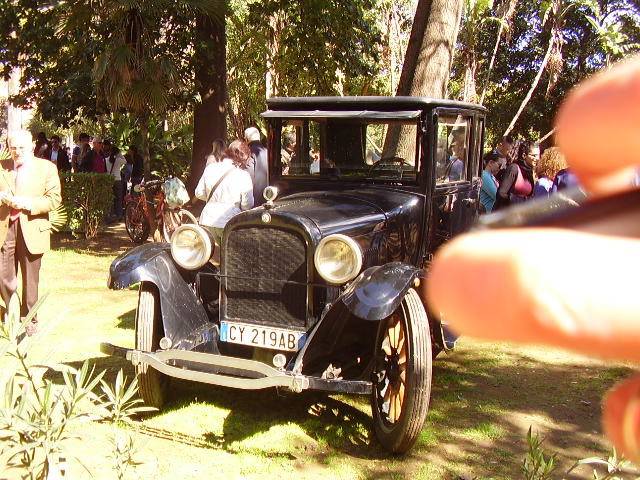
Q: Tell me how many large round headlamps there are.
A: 2